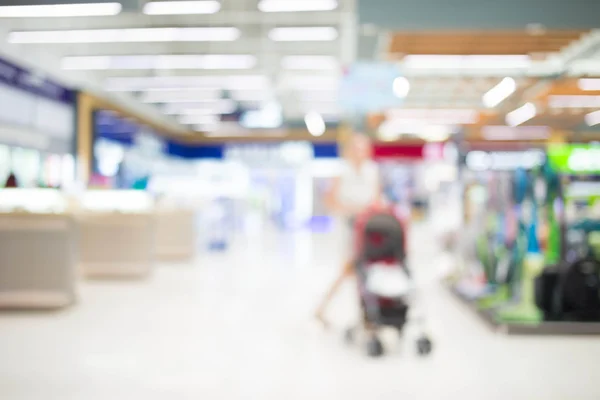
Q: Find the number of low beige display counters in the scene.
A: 3